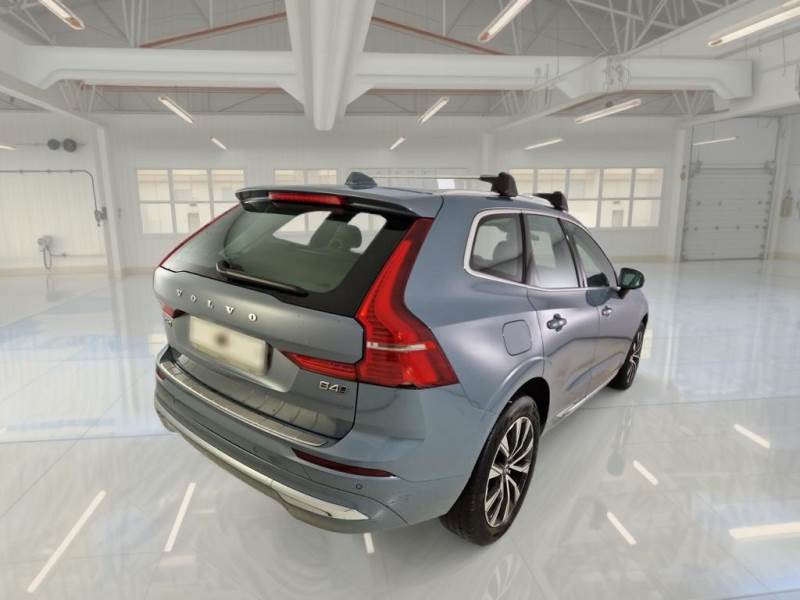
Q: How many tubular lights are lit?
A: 11